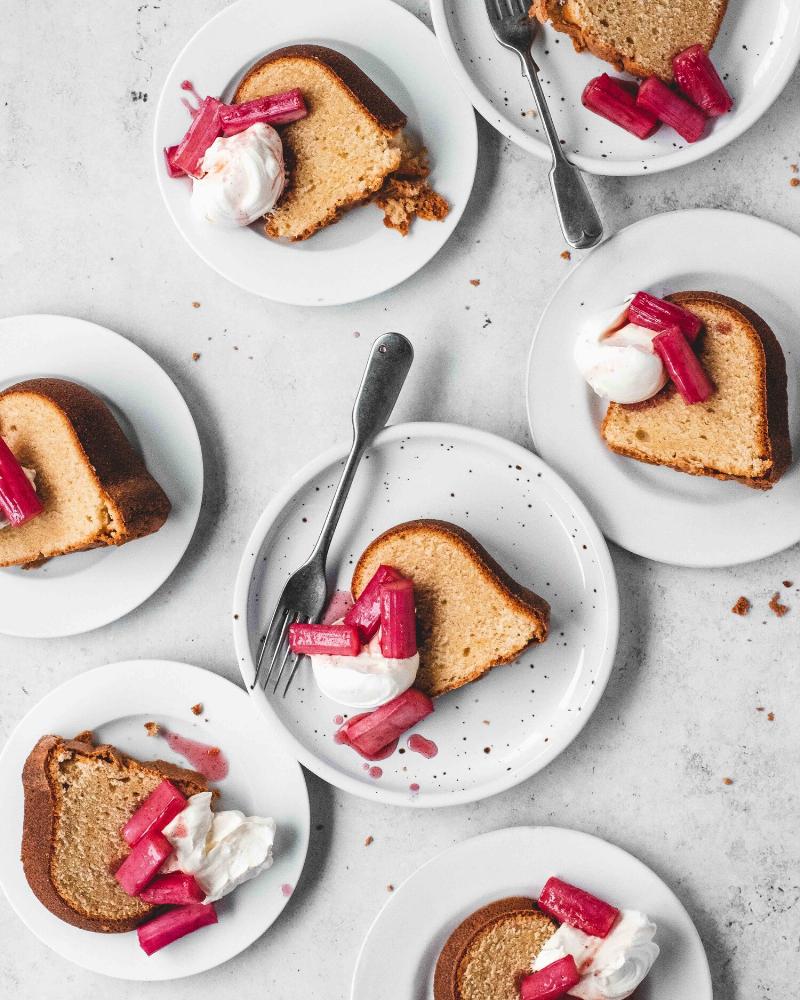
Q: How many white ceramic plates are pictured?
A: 7